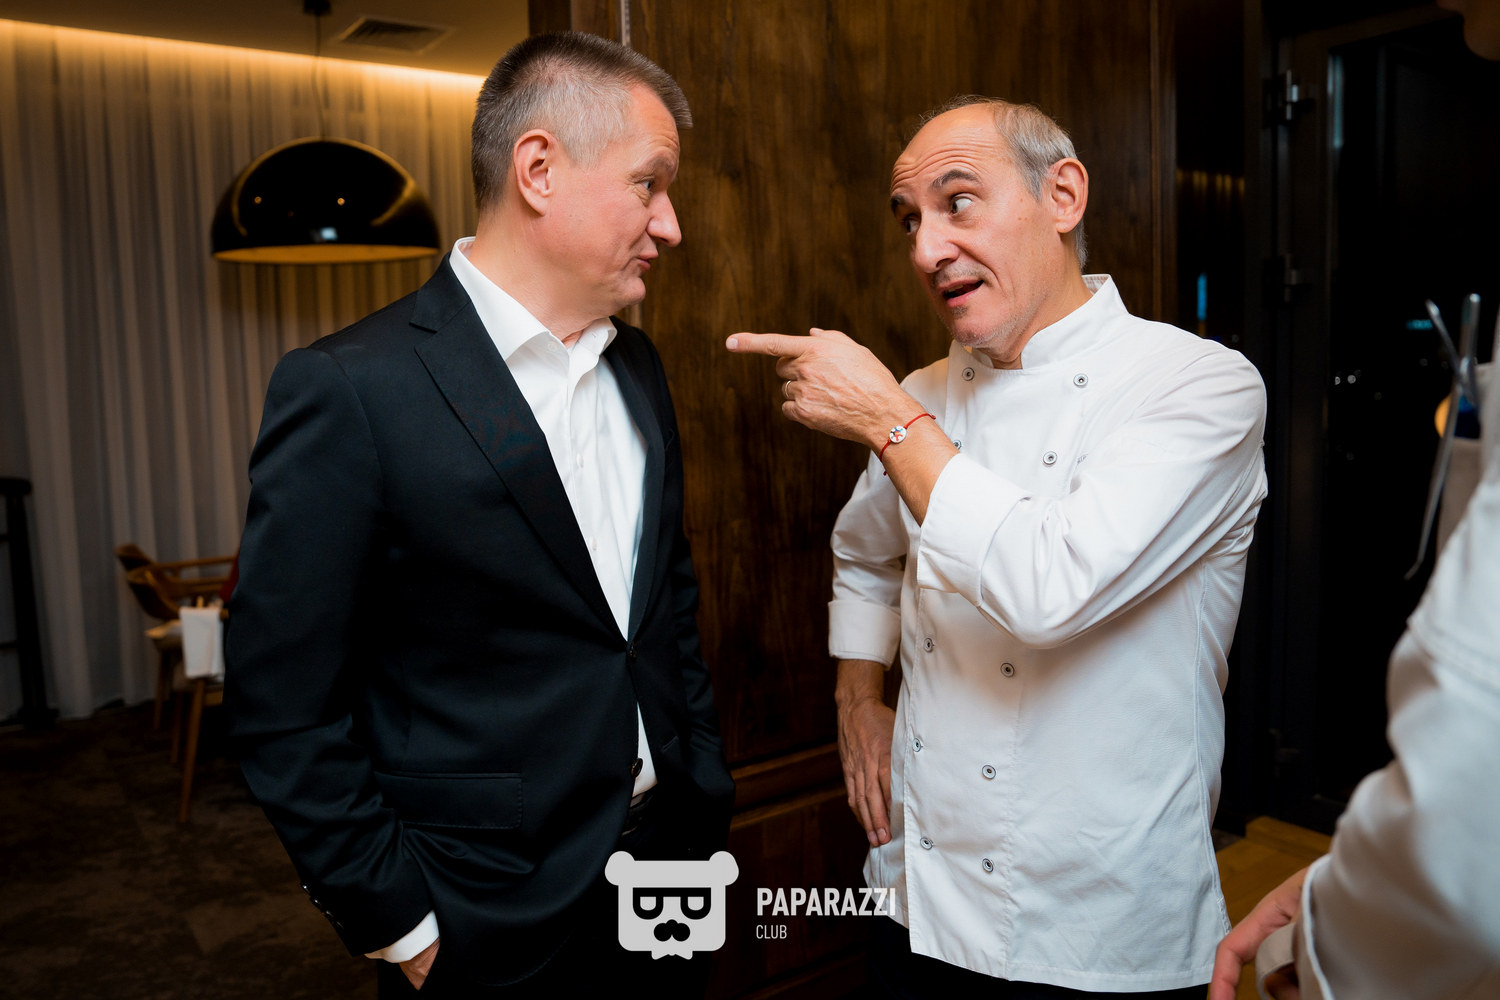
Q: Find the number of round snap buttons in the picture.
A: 10